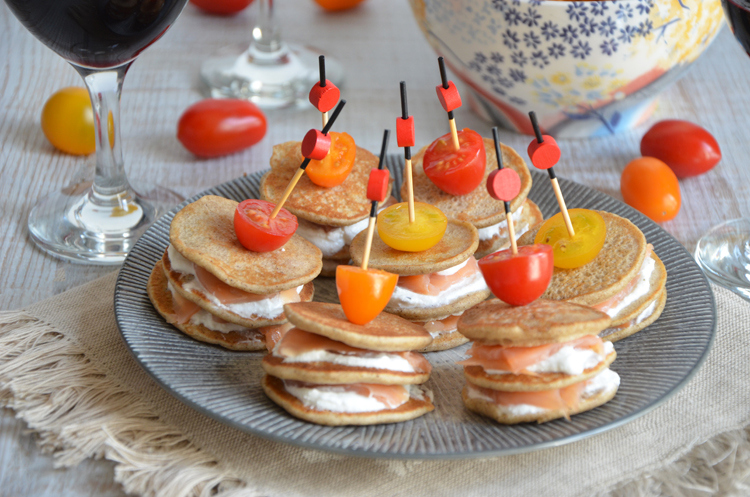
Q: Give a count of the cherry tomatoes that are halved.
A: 7